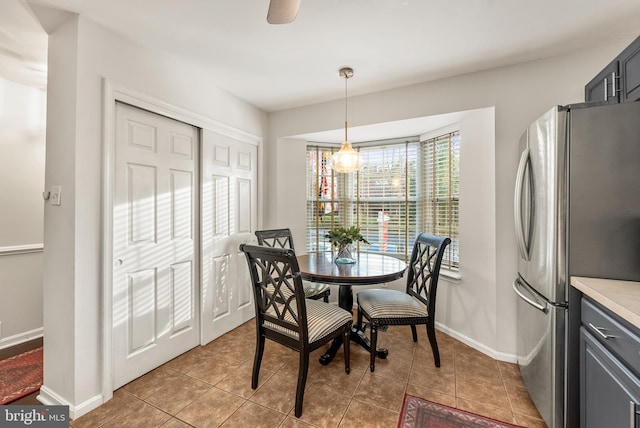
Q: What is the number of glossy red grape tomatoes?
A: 0